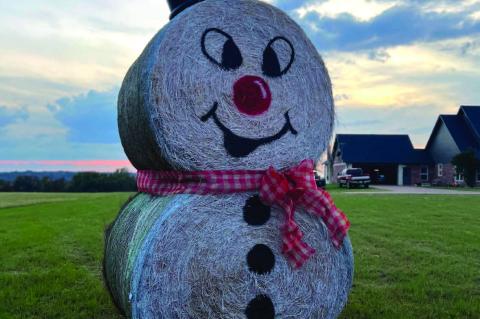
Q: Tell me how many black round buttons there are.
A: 3